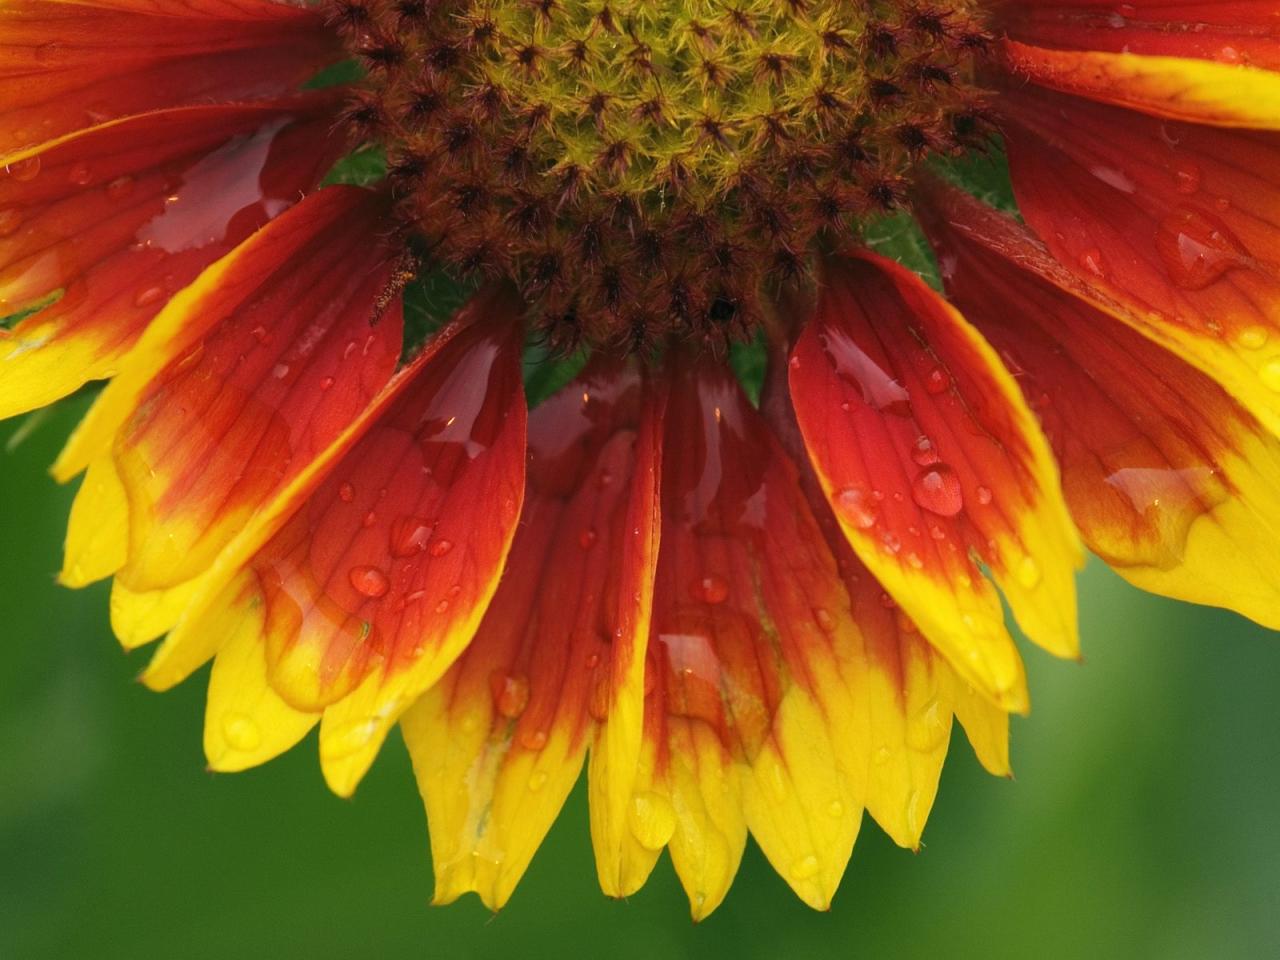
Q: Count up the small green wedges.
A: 7